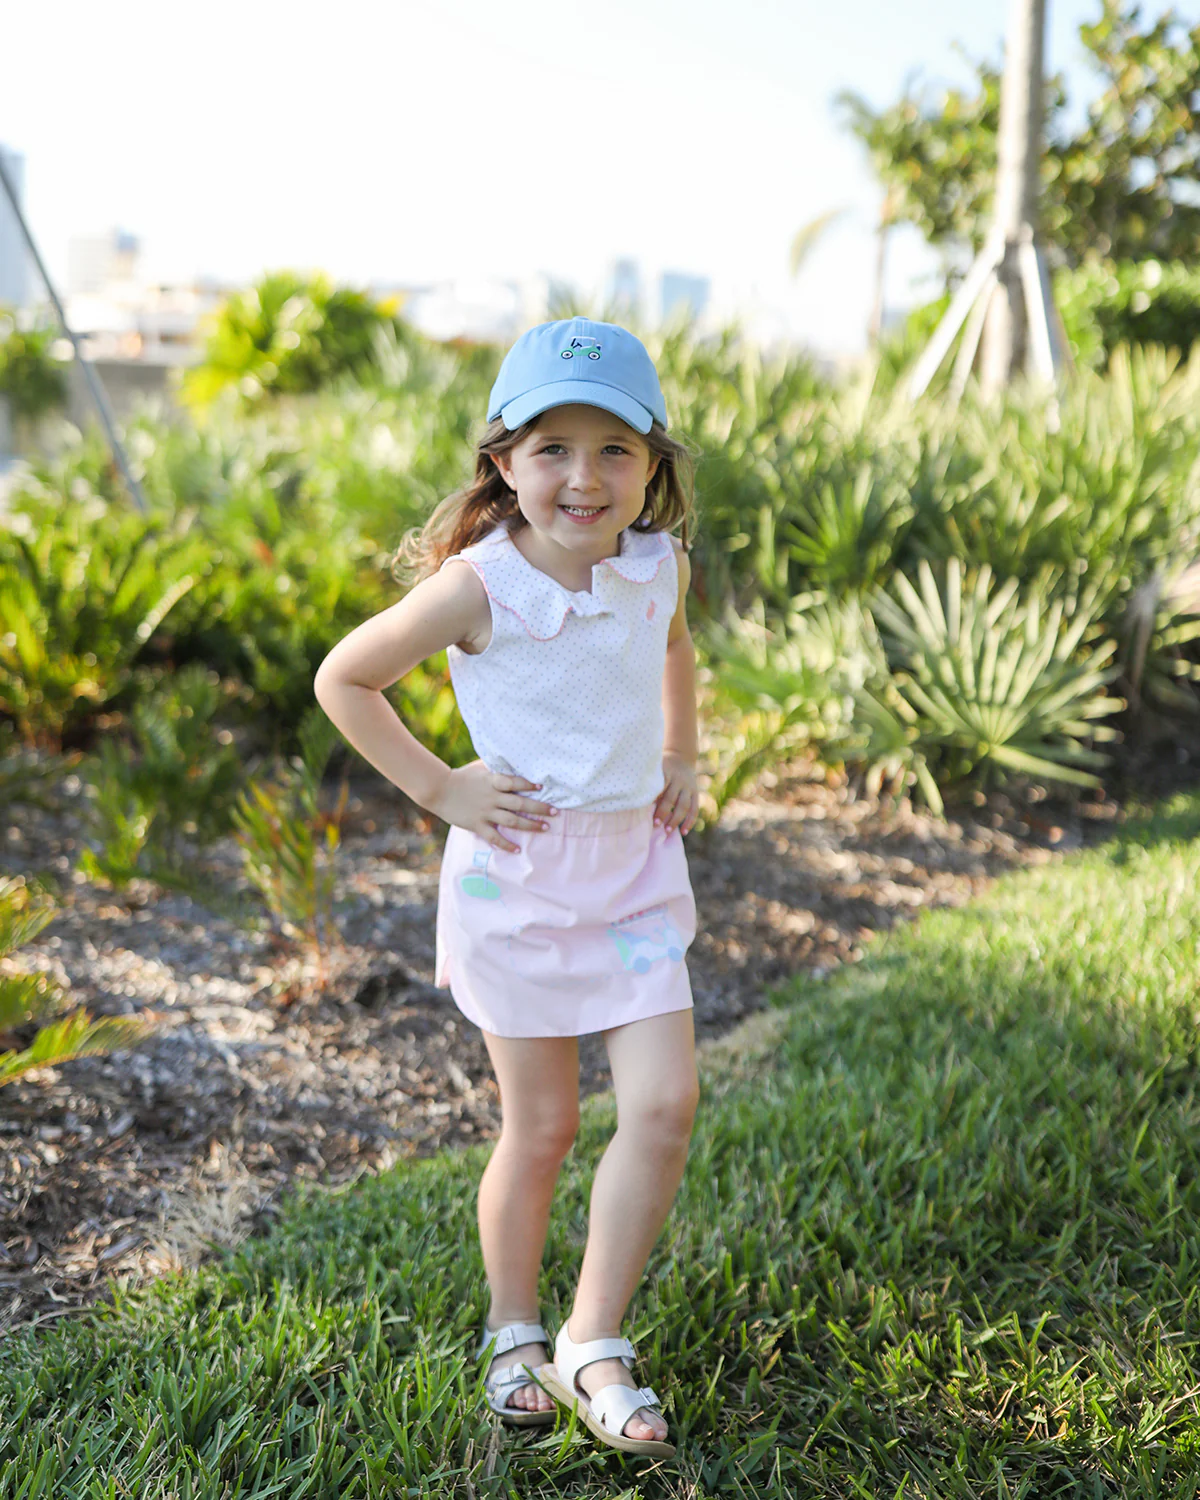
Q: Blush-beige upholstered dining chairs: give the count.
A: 0